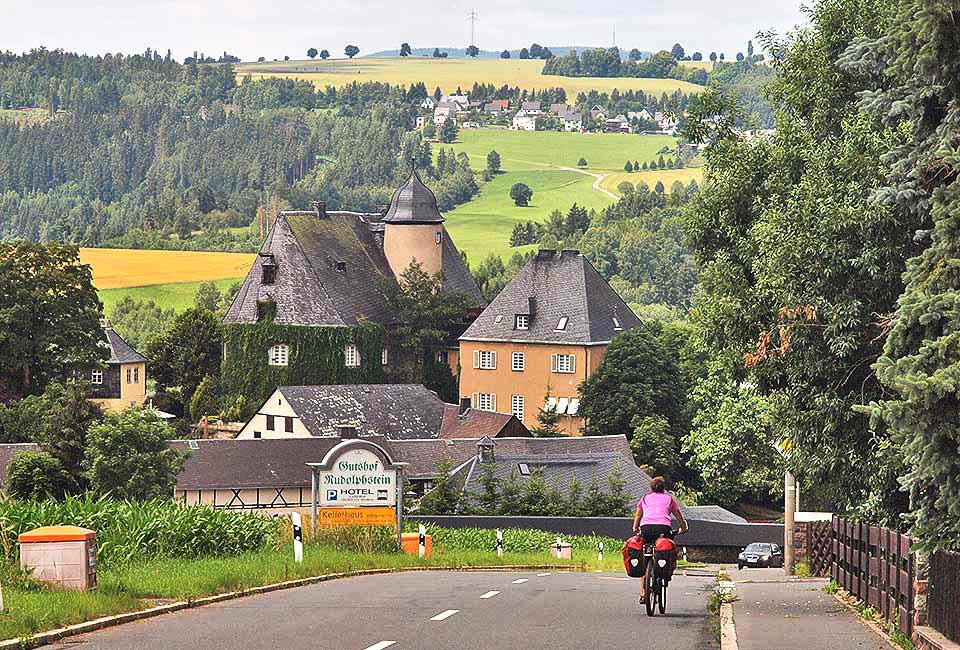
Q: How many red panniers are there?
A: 2